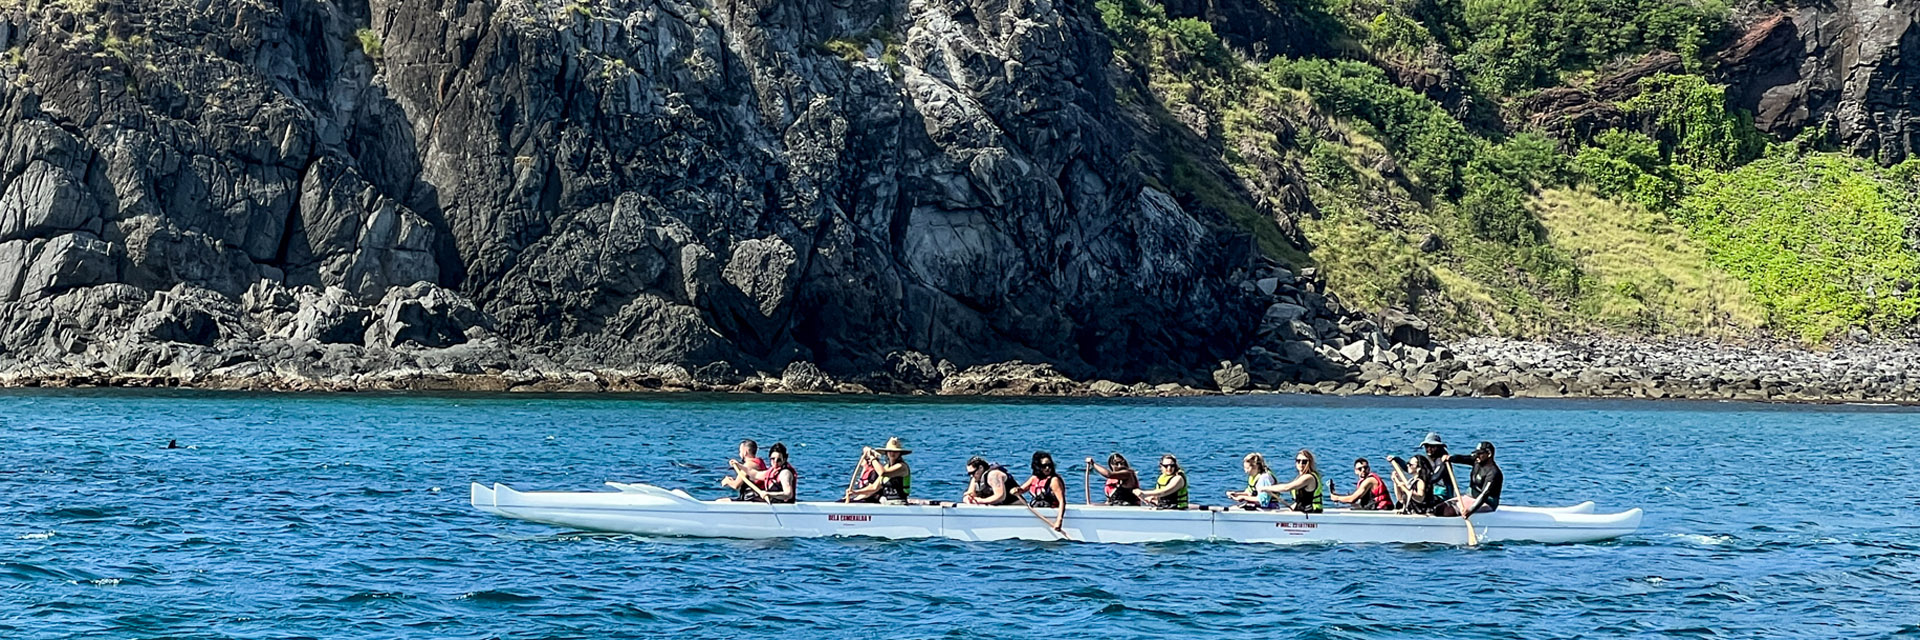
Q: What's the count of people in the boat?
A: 14